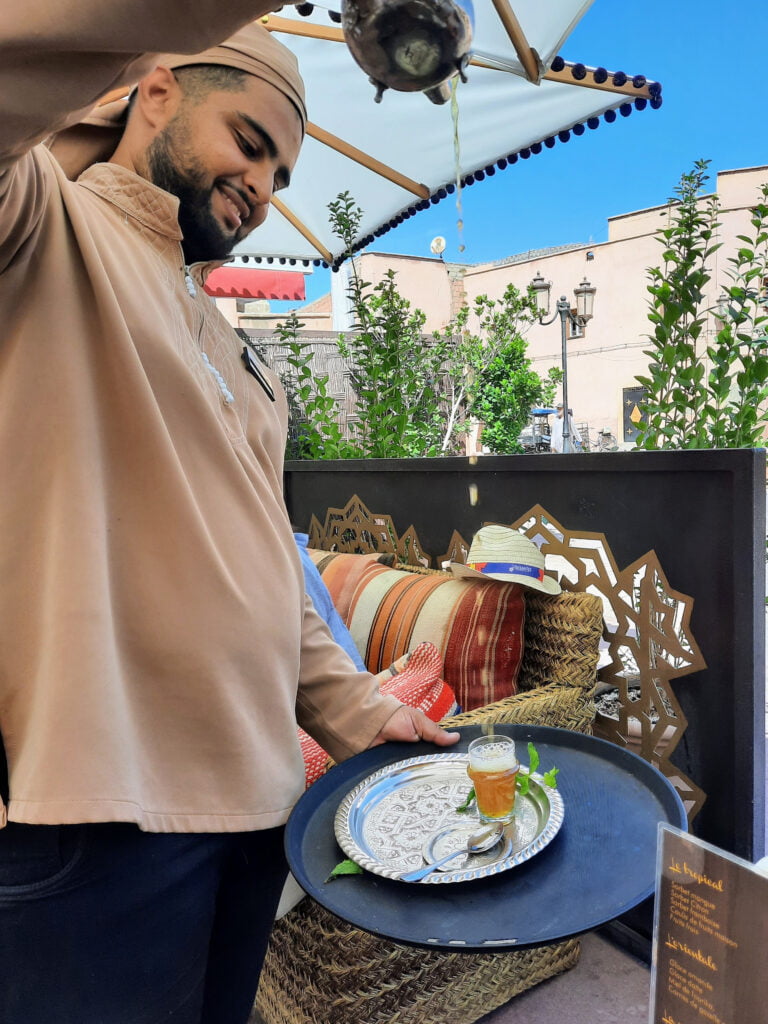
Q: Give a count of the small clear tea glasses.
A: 1